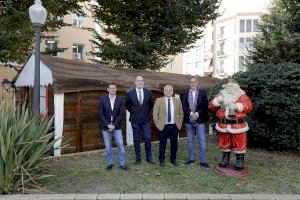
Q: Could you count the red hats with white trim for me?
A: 1